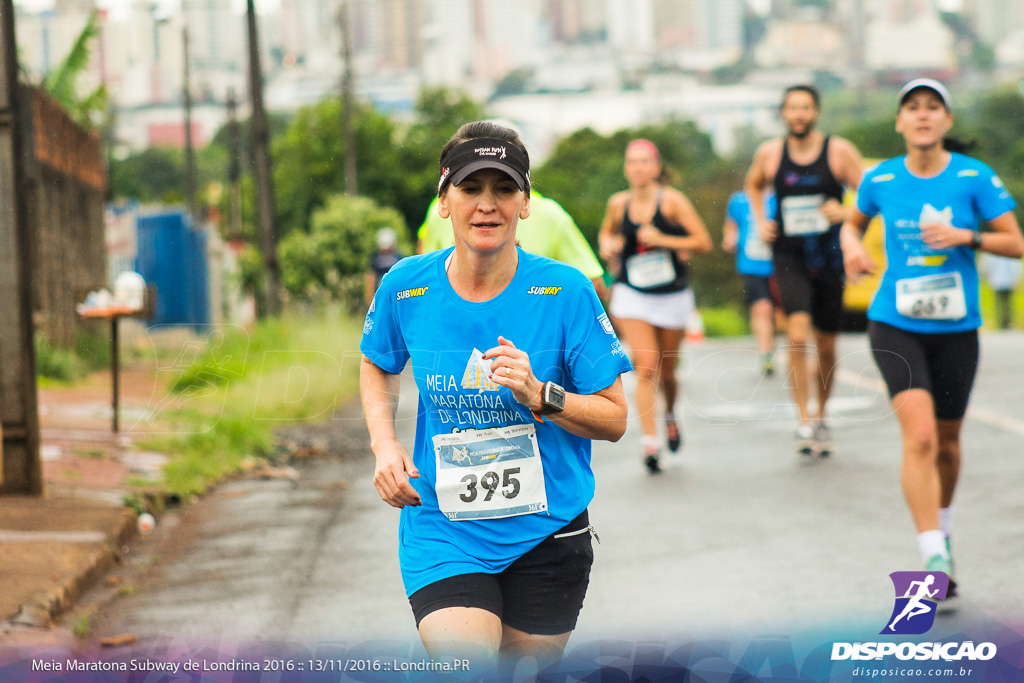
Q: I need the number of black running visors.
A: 1